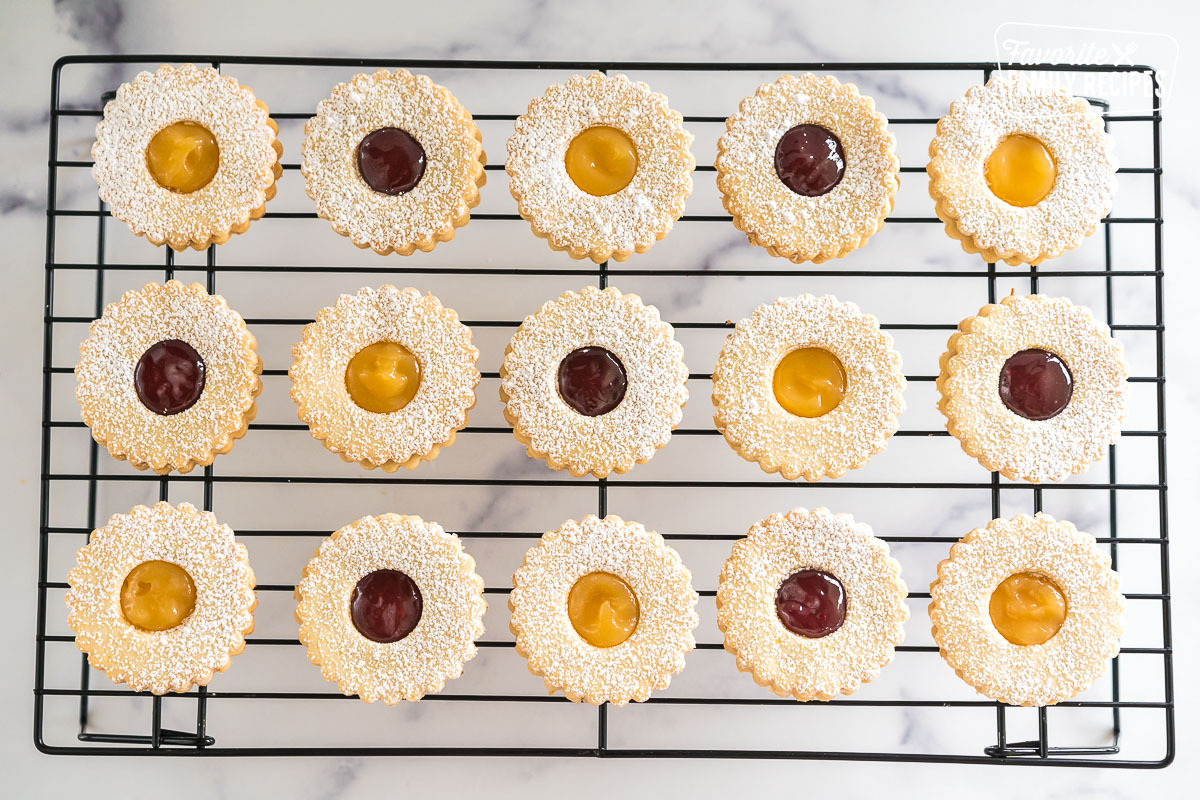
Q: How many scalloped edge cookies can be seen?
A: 15